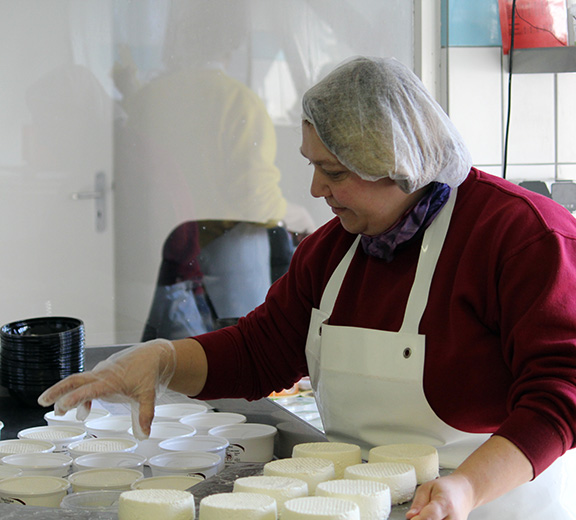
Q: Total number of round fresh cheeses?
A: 9